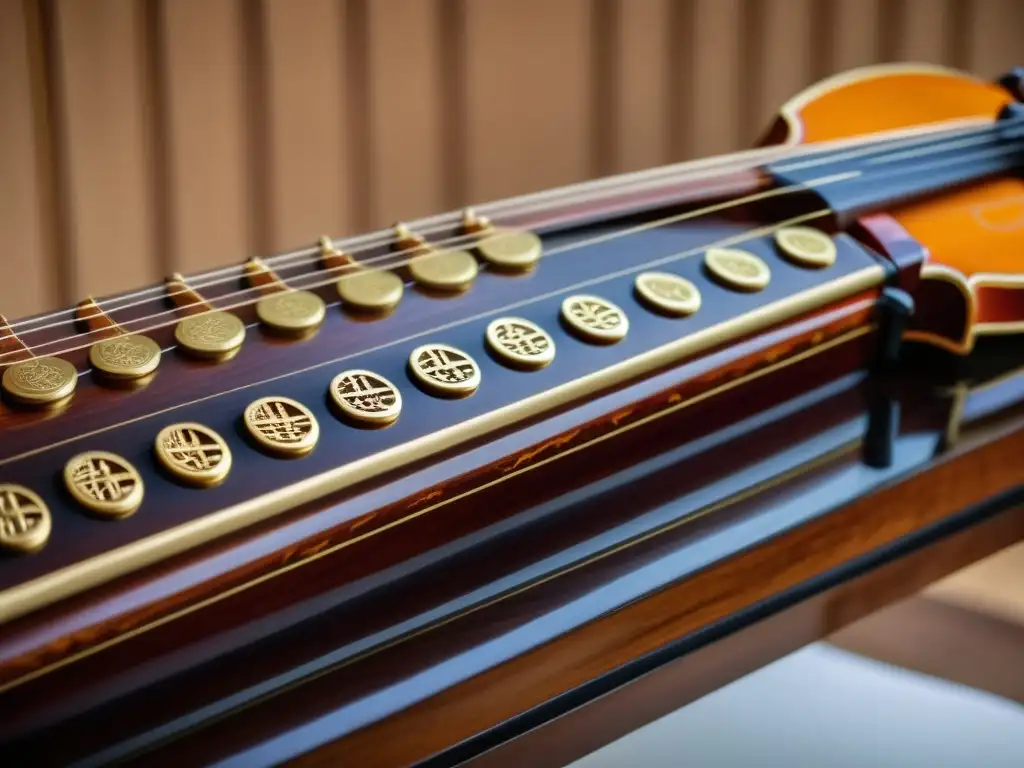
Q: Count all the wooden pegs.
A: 7